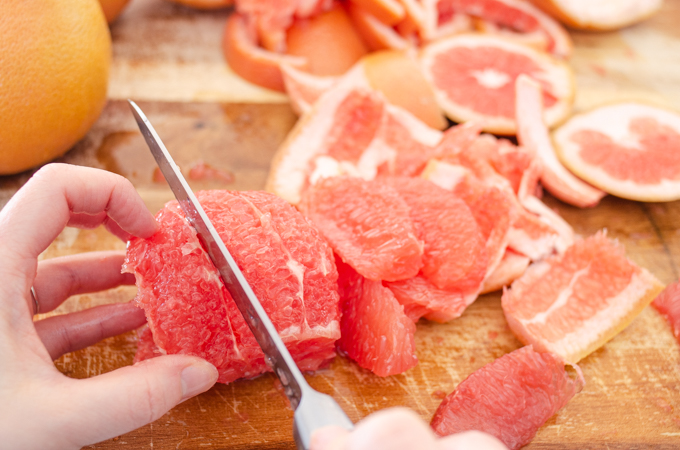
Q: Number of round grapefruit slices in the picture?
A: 2